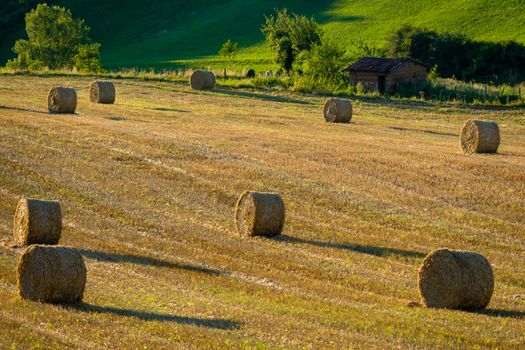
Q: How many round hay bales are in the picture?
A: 9